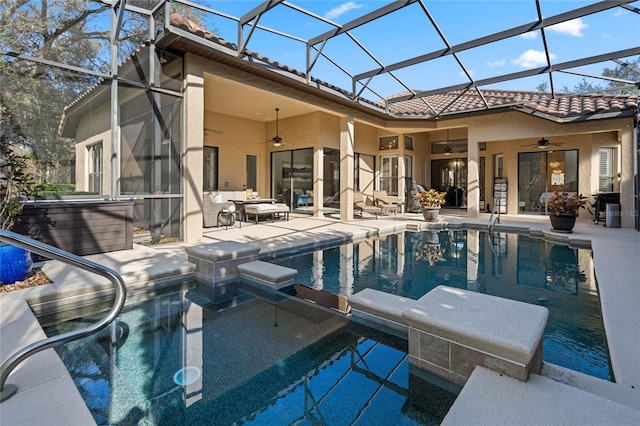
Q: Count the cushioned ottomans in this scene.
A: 2